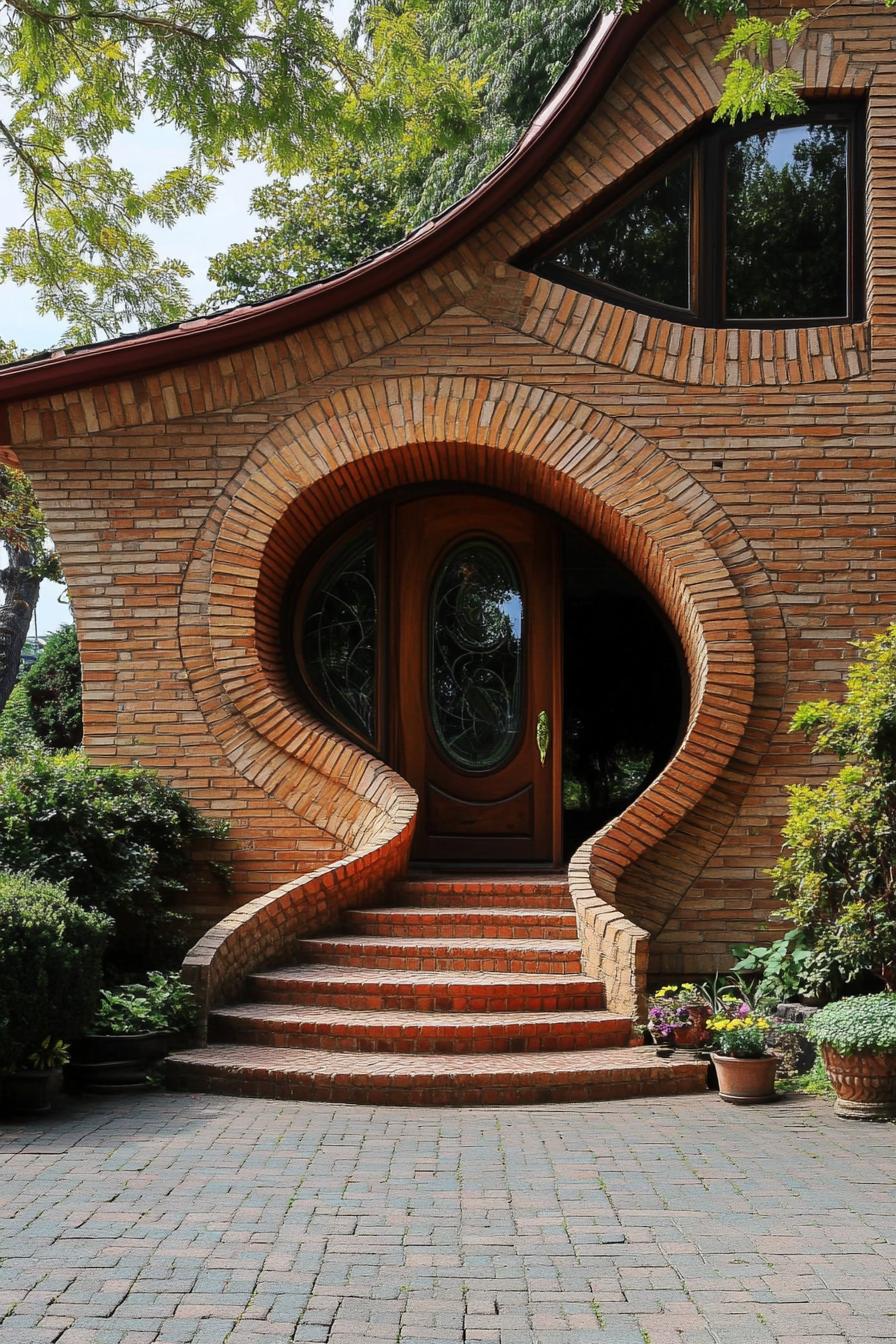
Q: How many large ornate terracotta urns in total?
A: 1